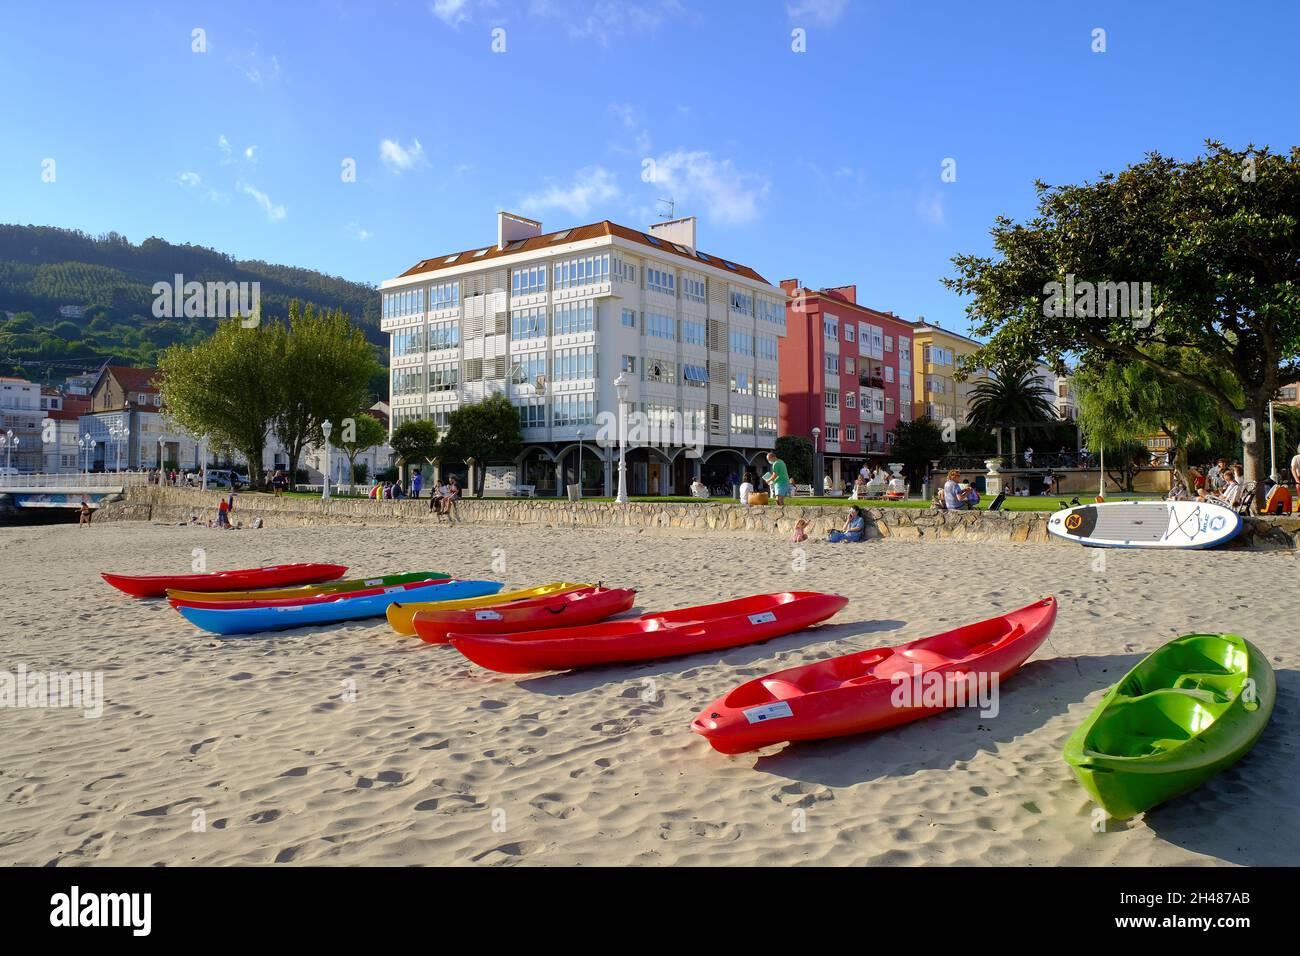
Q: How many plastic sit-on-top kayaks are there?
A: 9